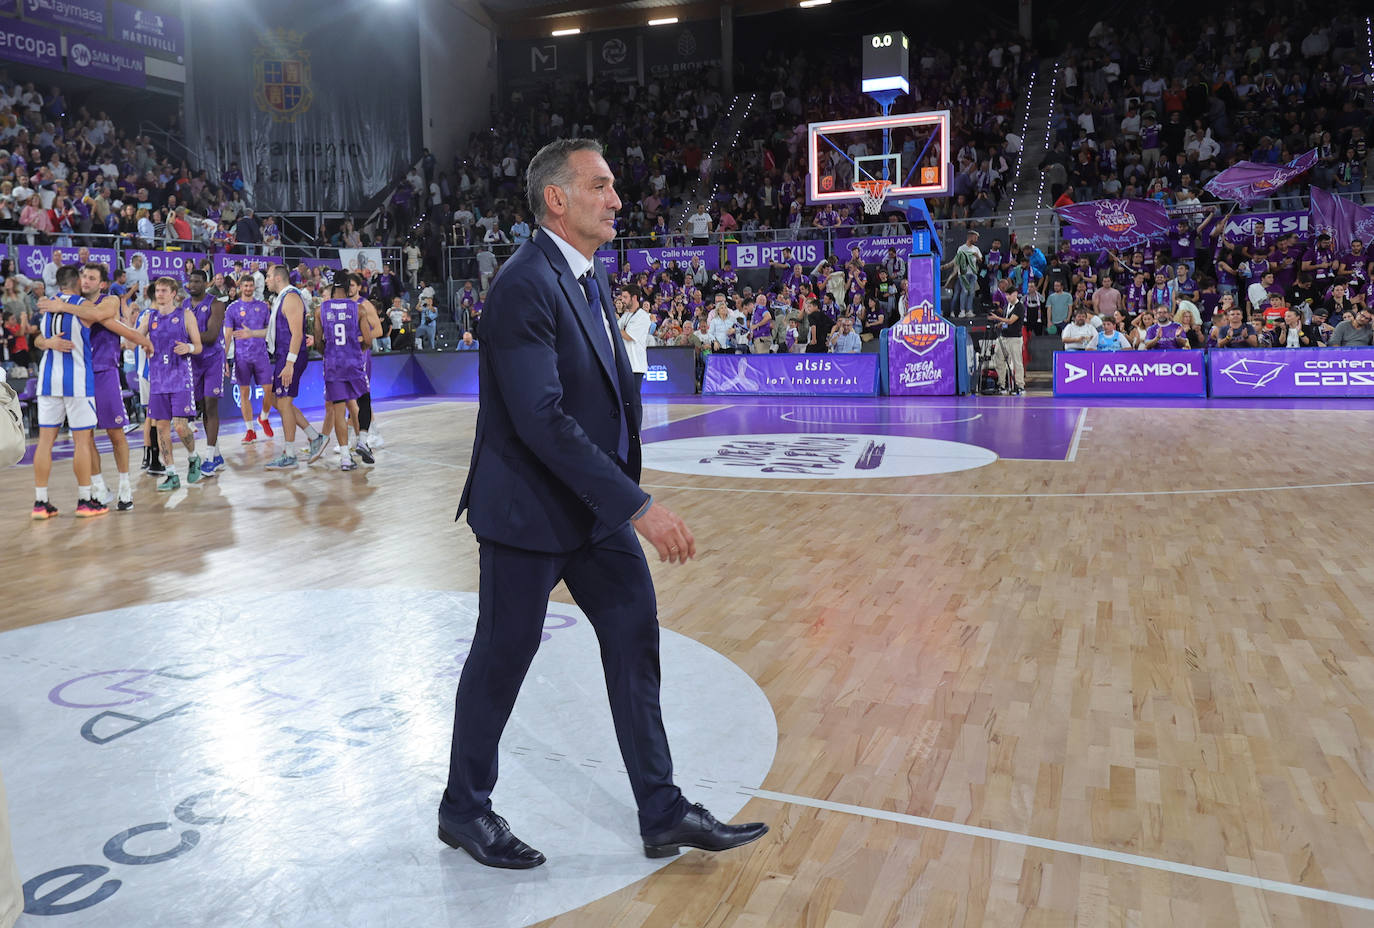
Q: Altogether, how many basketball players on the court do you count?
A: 9